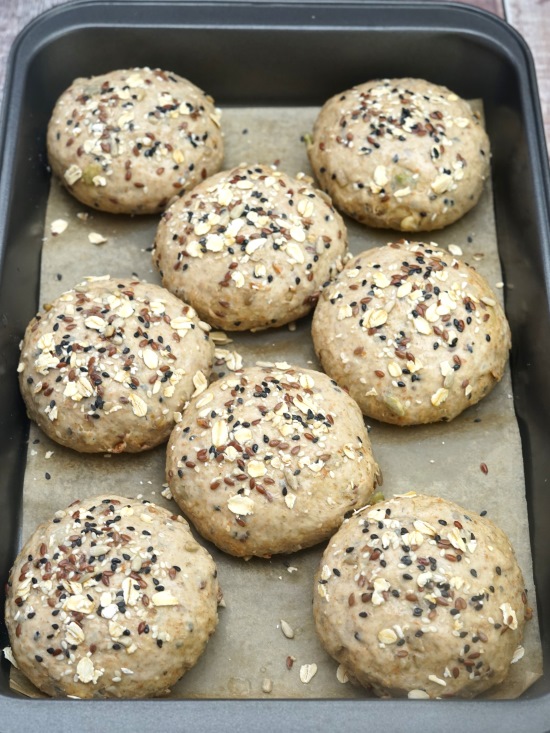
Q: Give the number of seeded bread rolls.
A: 8